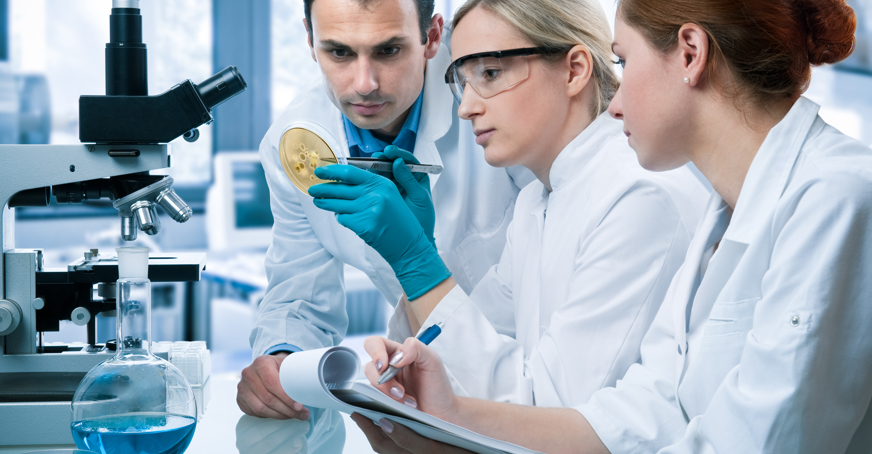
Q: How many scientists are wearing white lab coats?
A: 3